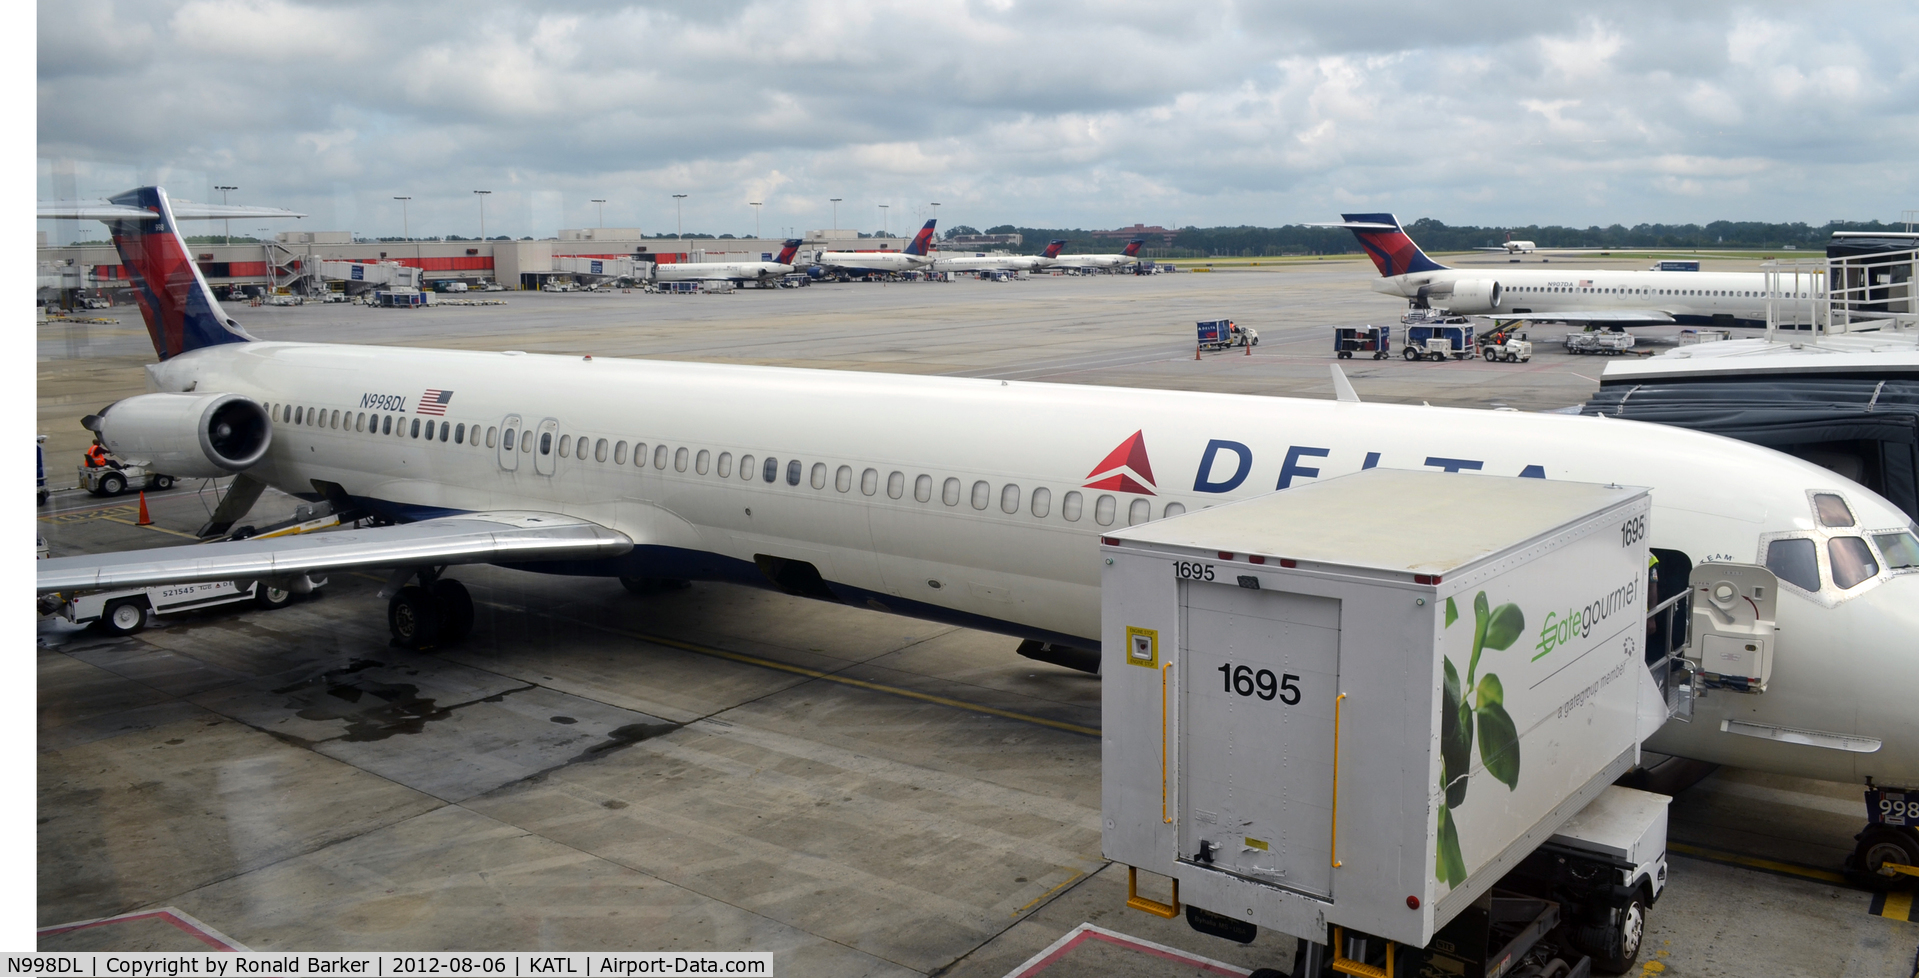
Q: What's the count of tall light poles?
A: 9